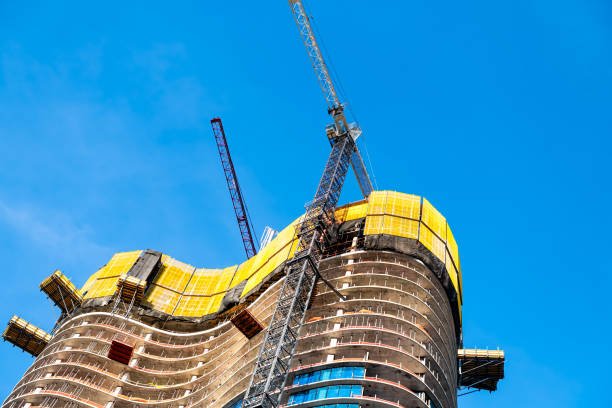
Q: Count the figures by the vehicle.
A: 0